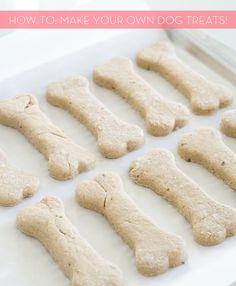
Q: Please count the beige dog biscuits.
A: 10